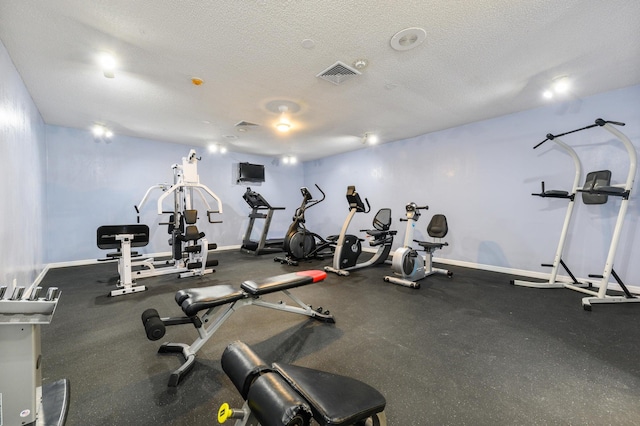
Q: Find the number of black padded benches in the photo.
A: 2